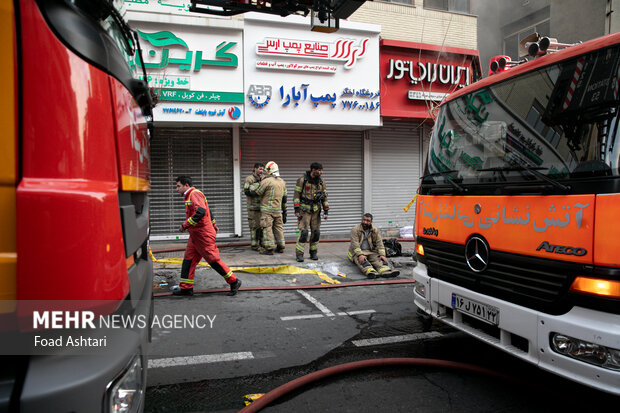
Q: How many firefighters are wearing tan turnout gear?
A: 4